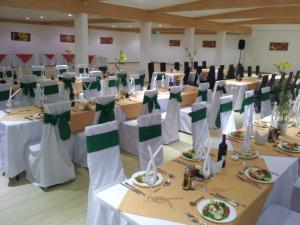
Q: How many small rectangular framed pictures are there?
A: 6